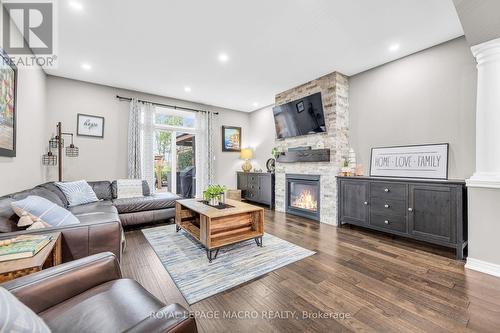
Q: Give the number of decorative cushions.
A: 4